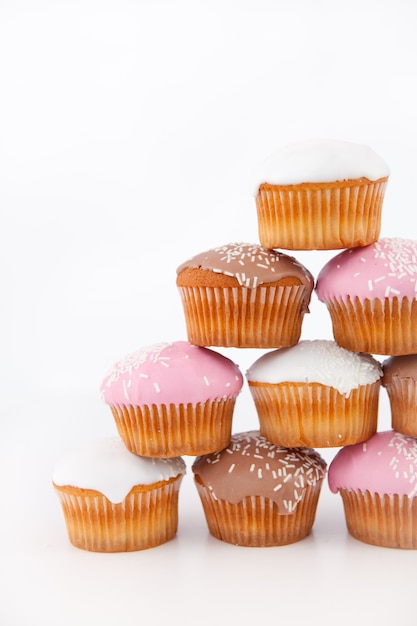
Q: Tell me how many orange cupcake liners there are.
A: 9